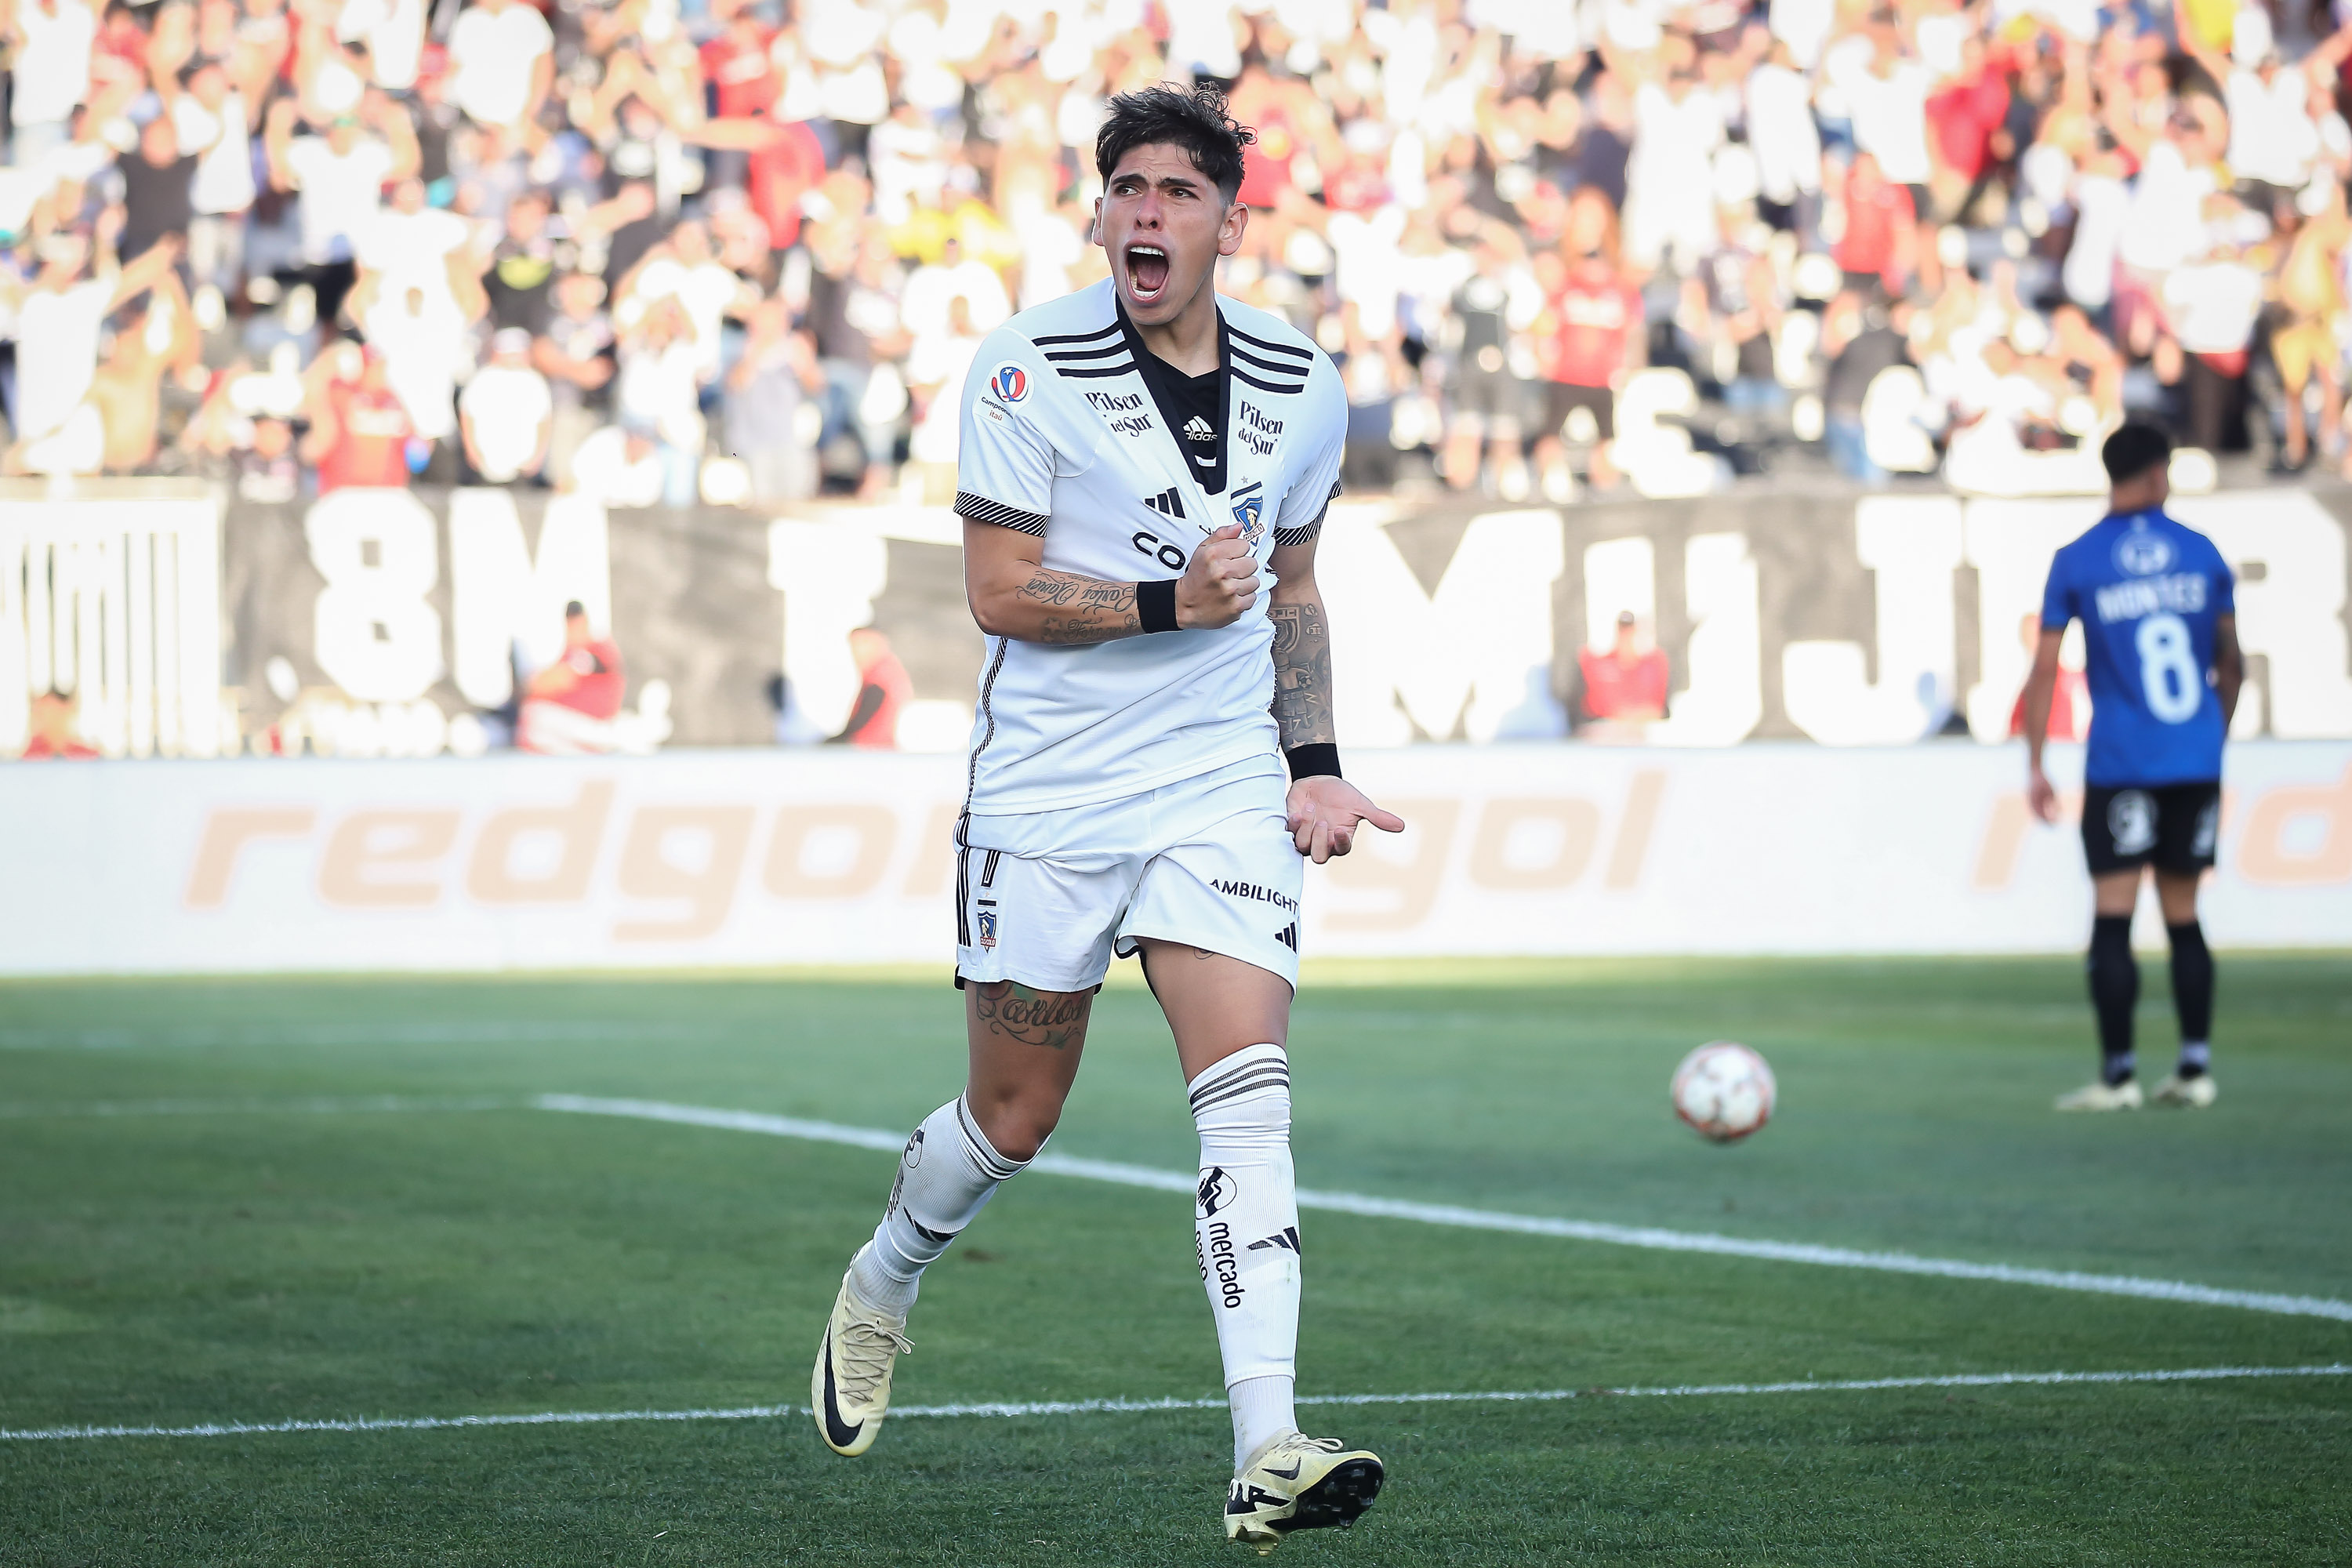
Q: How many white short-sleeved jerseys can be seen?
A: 1